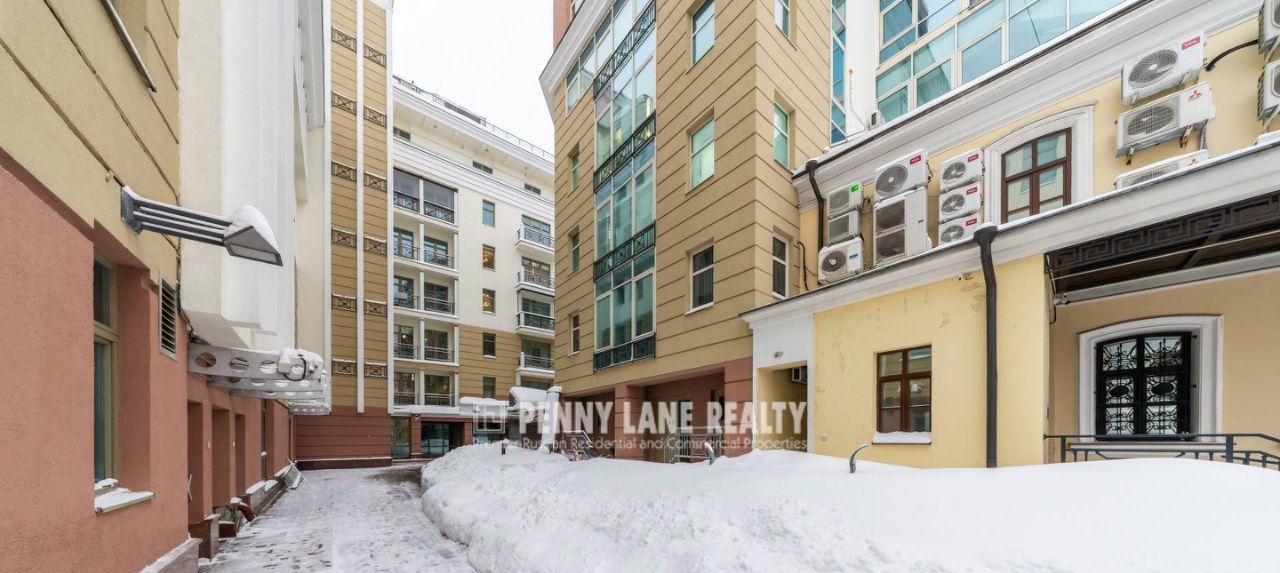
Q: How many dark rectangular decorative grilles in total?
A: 12